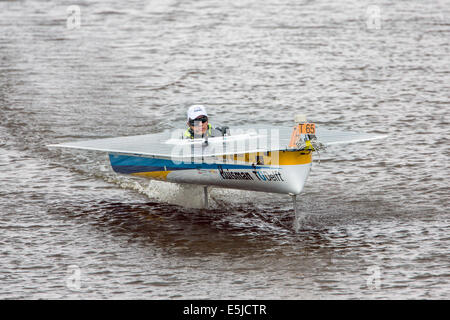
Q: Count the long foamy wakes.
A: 1